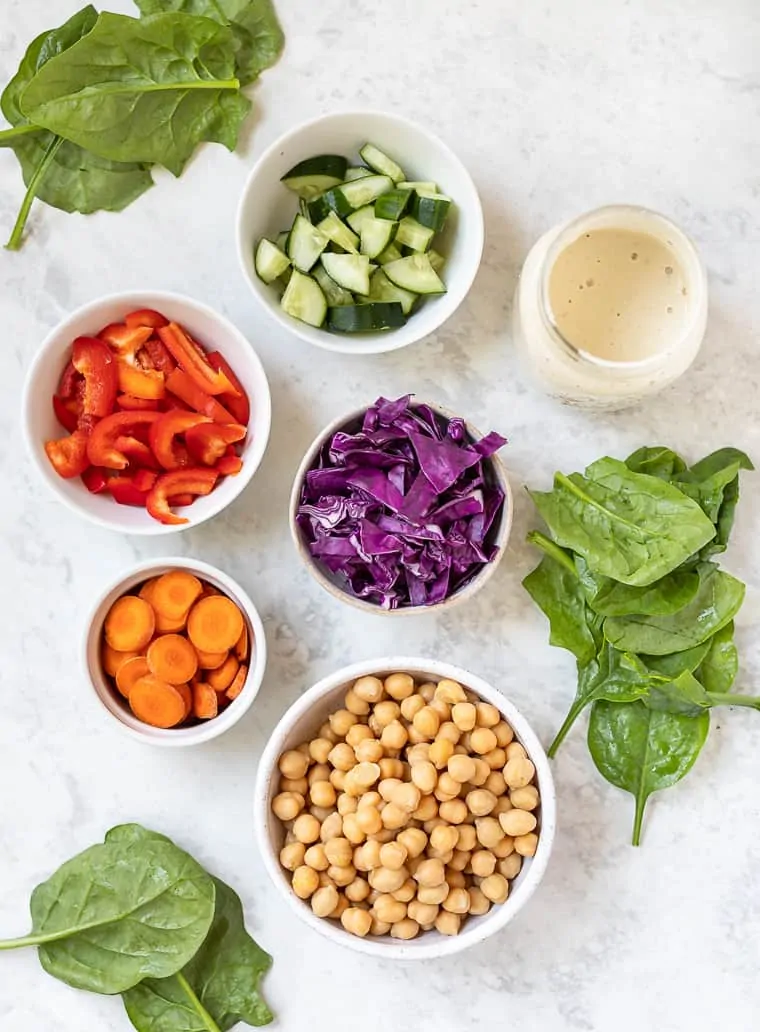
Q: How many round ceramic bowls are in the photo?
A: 5